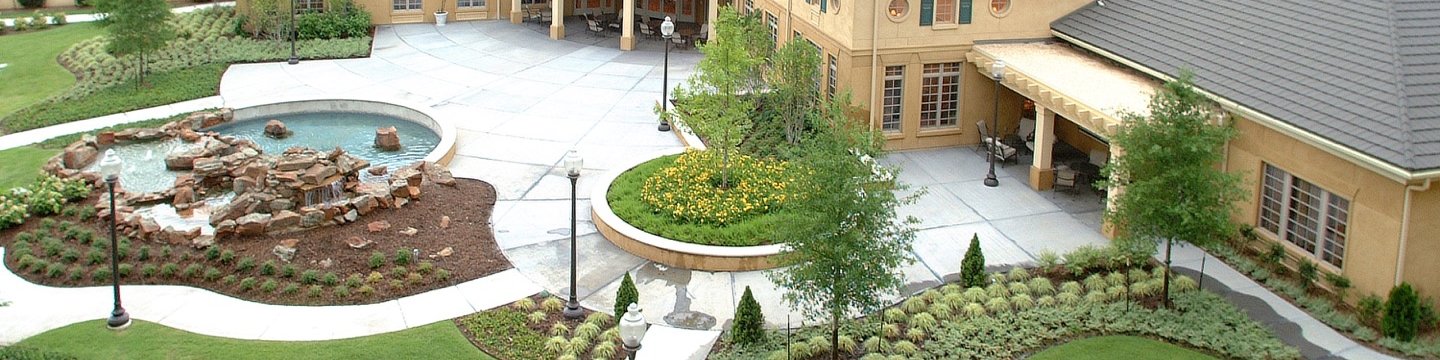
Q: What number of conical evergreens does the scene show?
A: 4